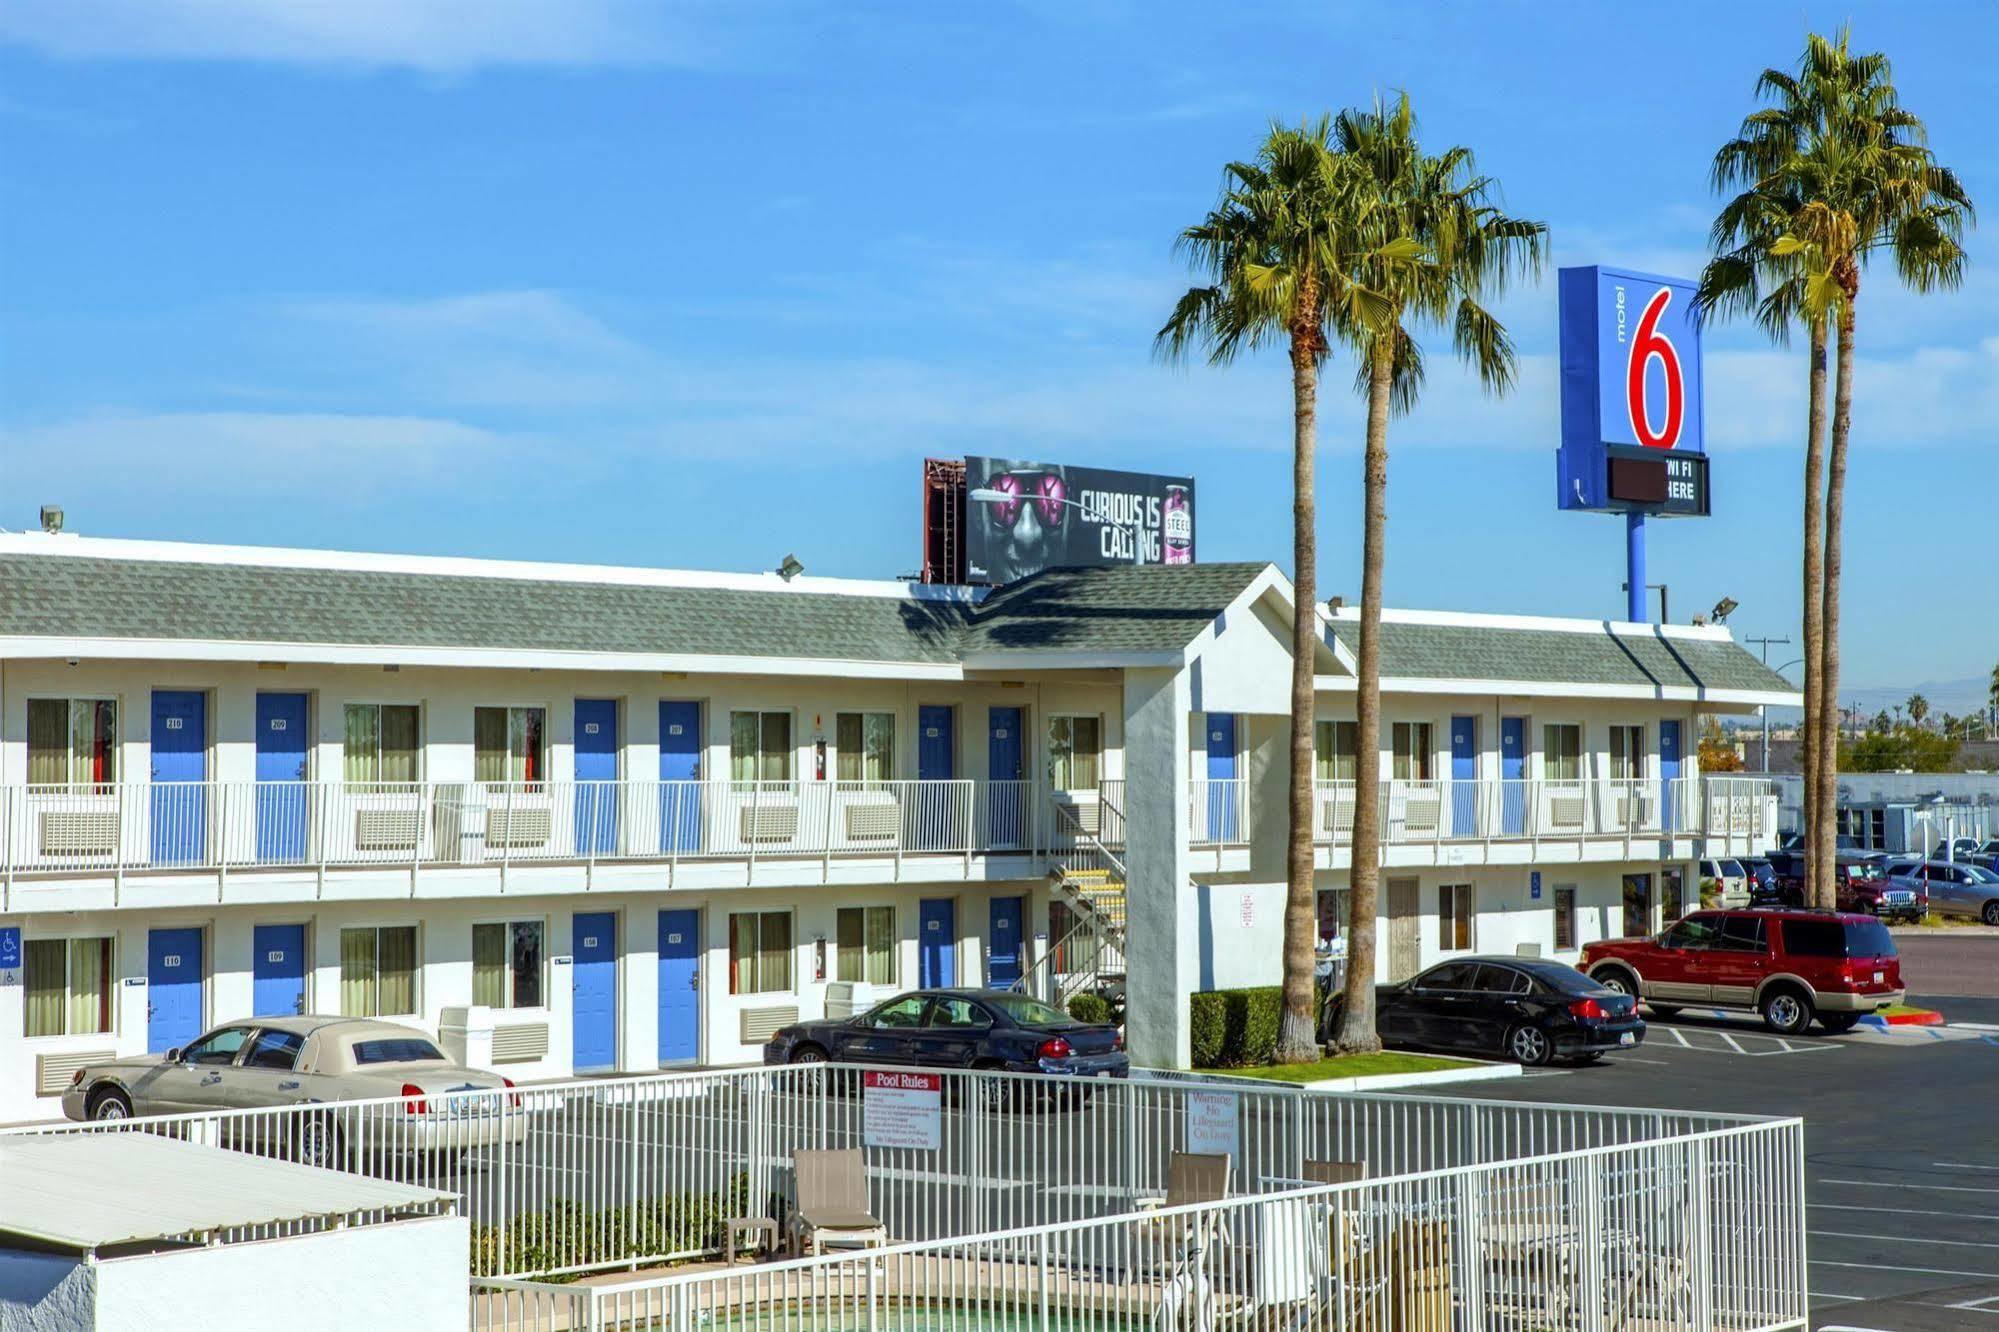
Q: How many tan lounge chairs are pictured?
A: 3